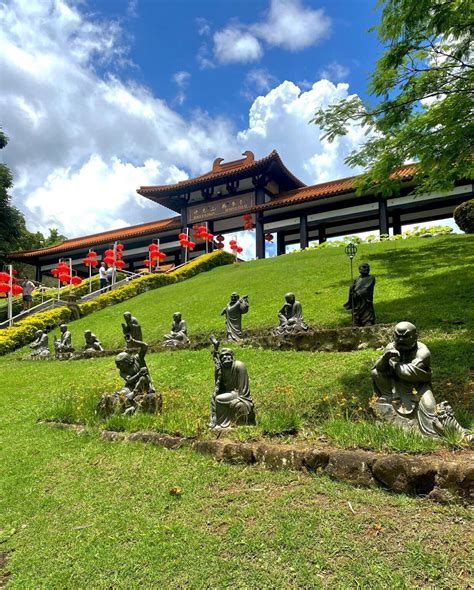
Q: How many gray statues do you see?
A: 11